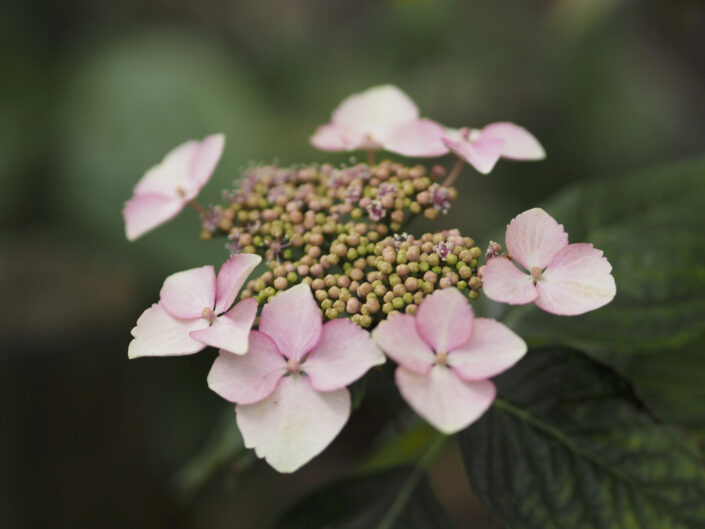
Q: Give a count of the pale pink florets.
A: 7